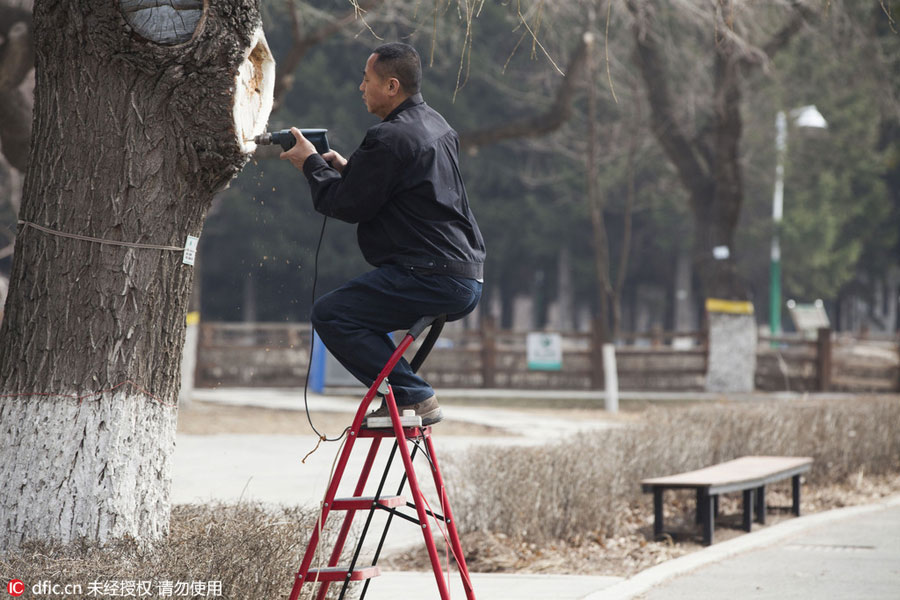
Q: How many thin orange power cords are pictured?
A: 0